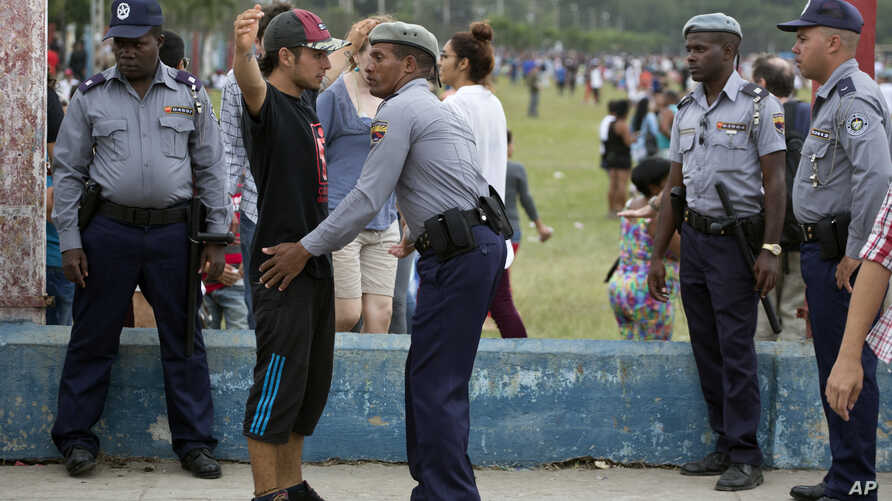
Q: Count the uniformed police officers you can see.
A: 4